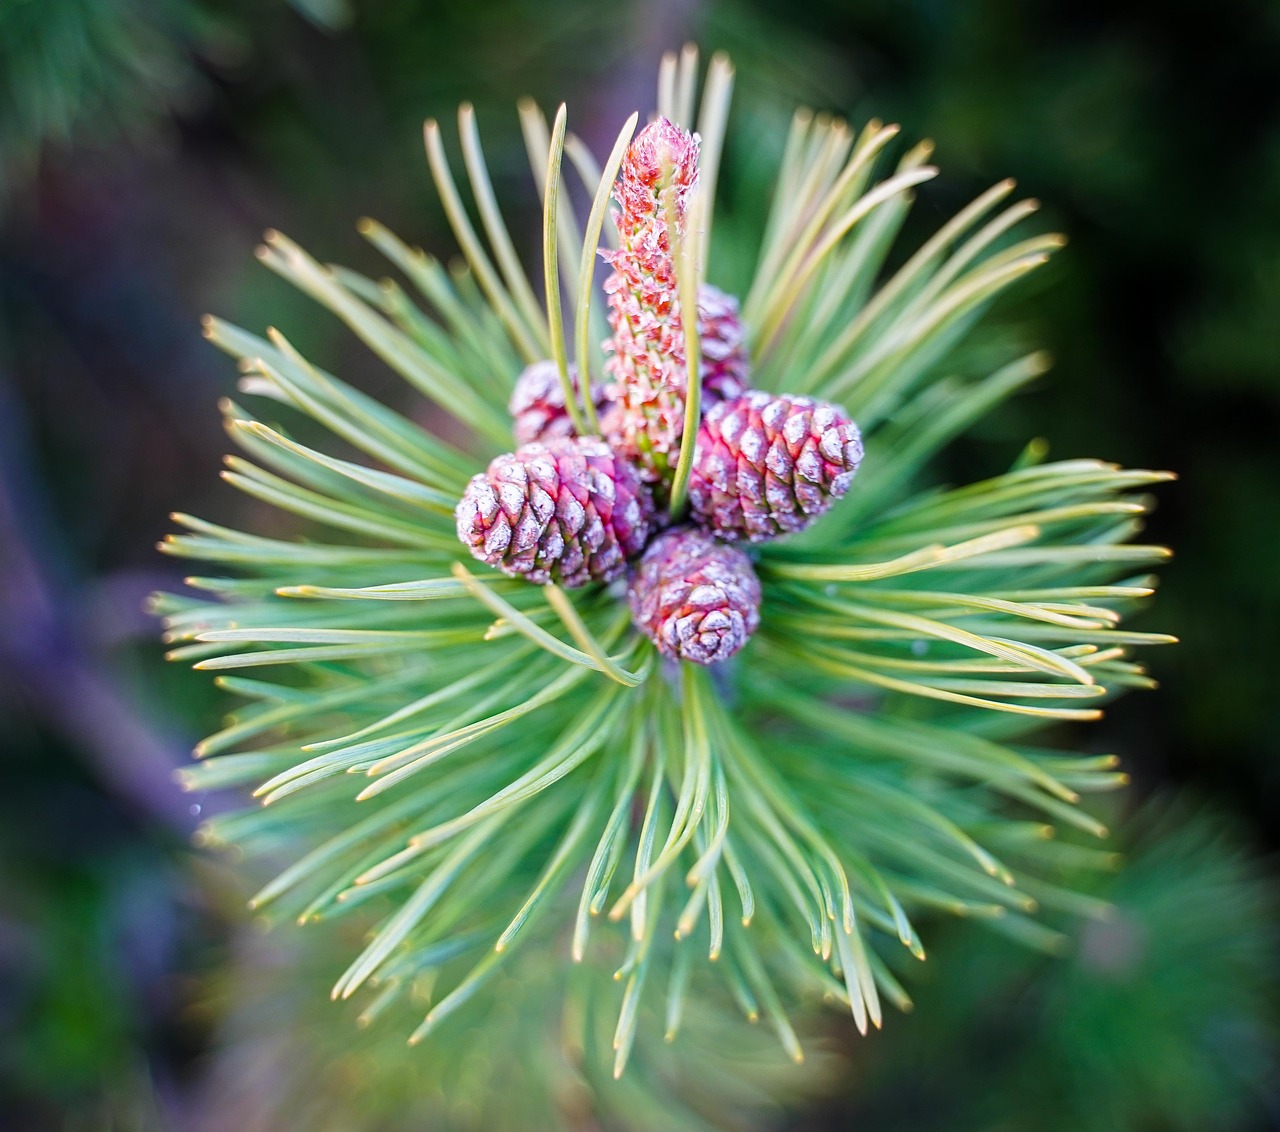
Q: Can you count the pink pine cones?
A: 5